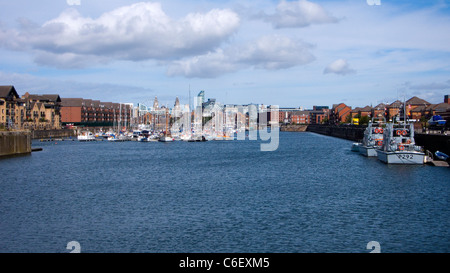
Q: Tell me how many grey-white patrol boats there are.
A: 2